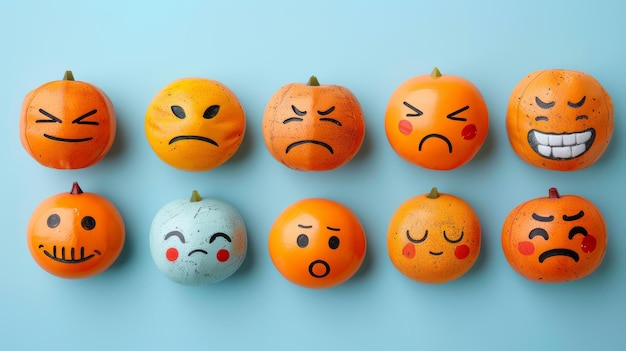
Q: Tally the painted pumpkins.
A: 10